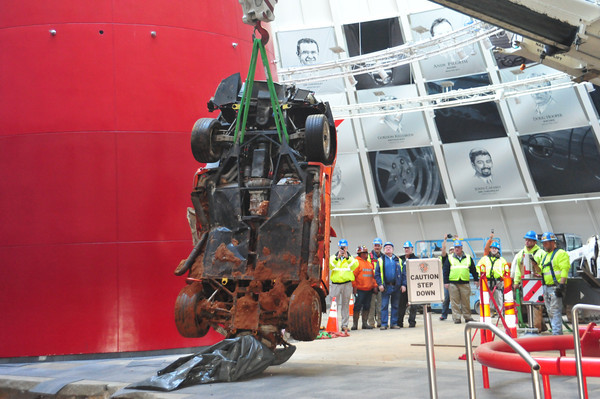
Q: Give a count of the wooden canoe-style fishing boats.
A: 0